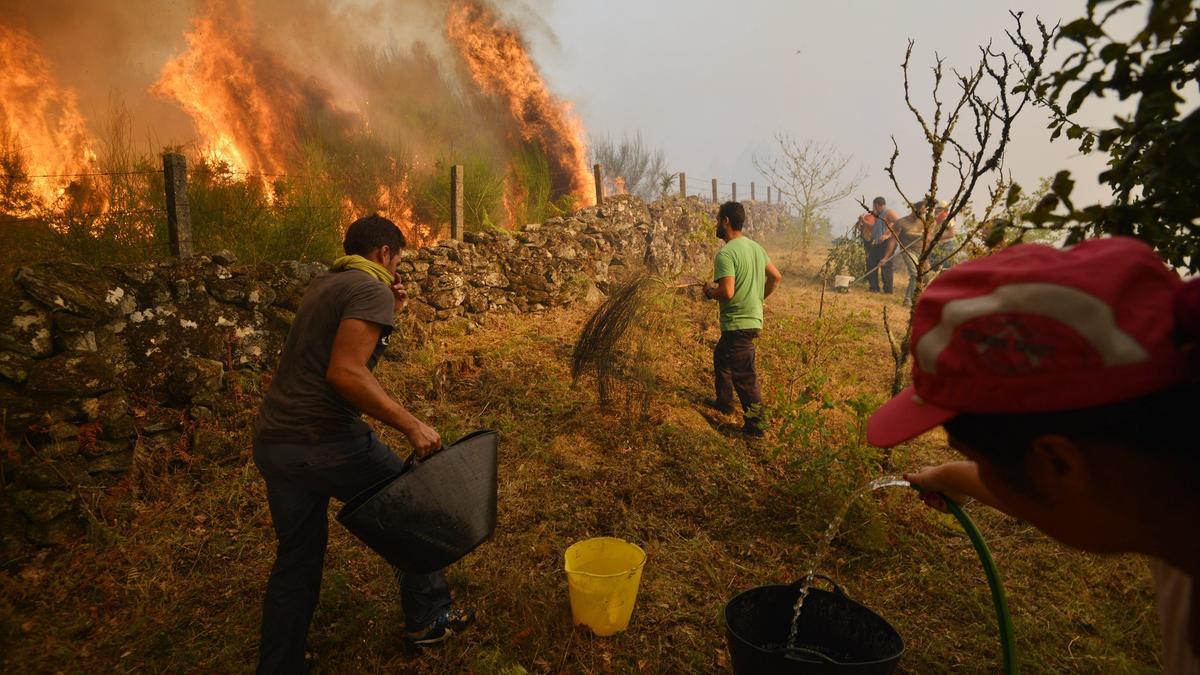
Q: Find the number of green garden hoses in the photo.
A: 1